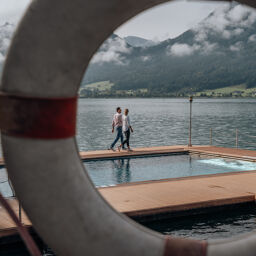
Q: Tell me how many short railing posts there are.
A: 2